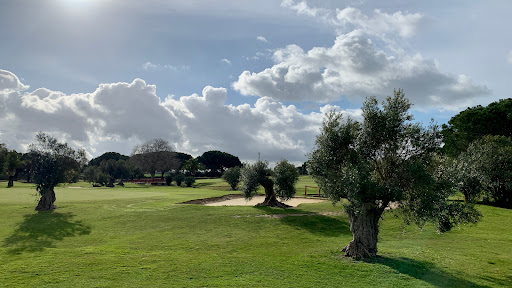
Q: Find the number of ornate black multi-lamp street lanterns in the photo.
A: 0